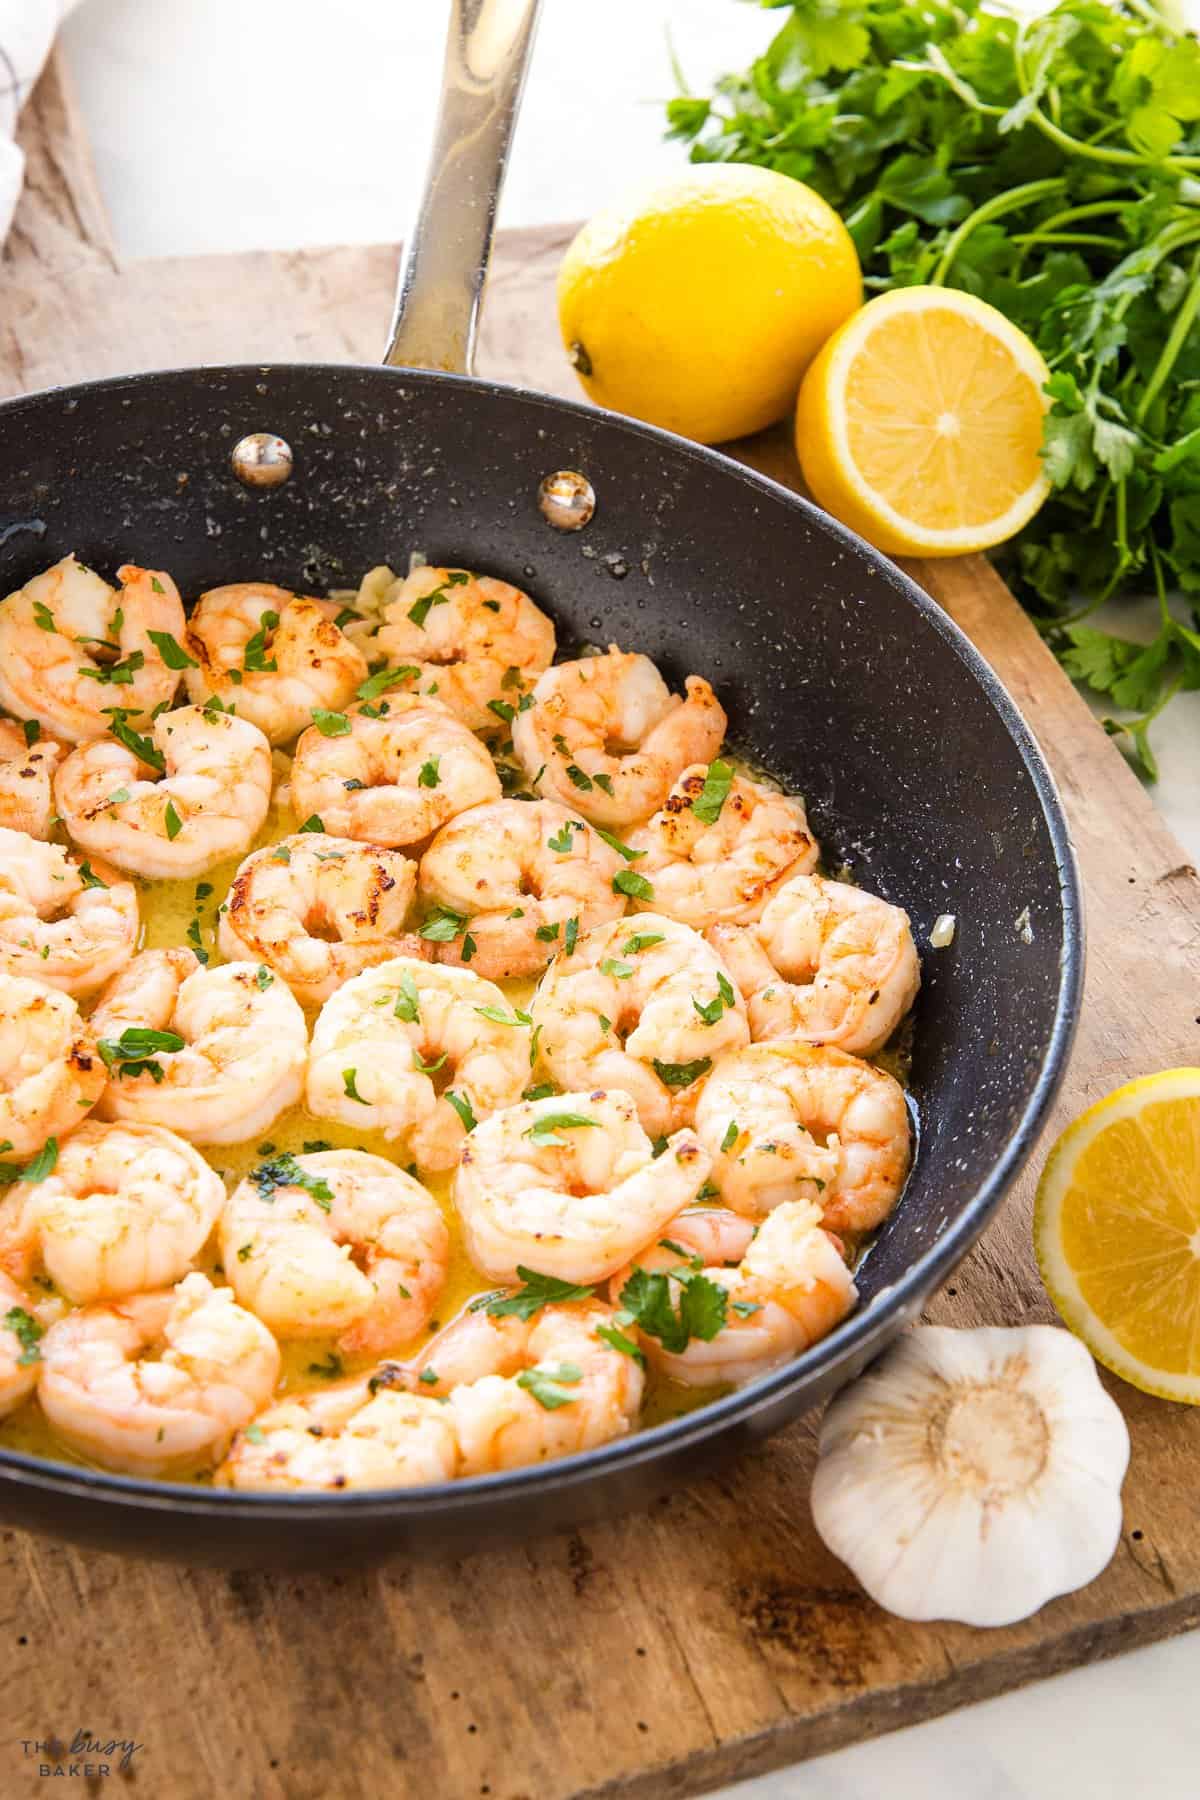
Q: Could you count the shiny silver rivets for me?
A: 2